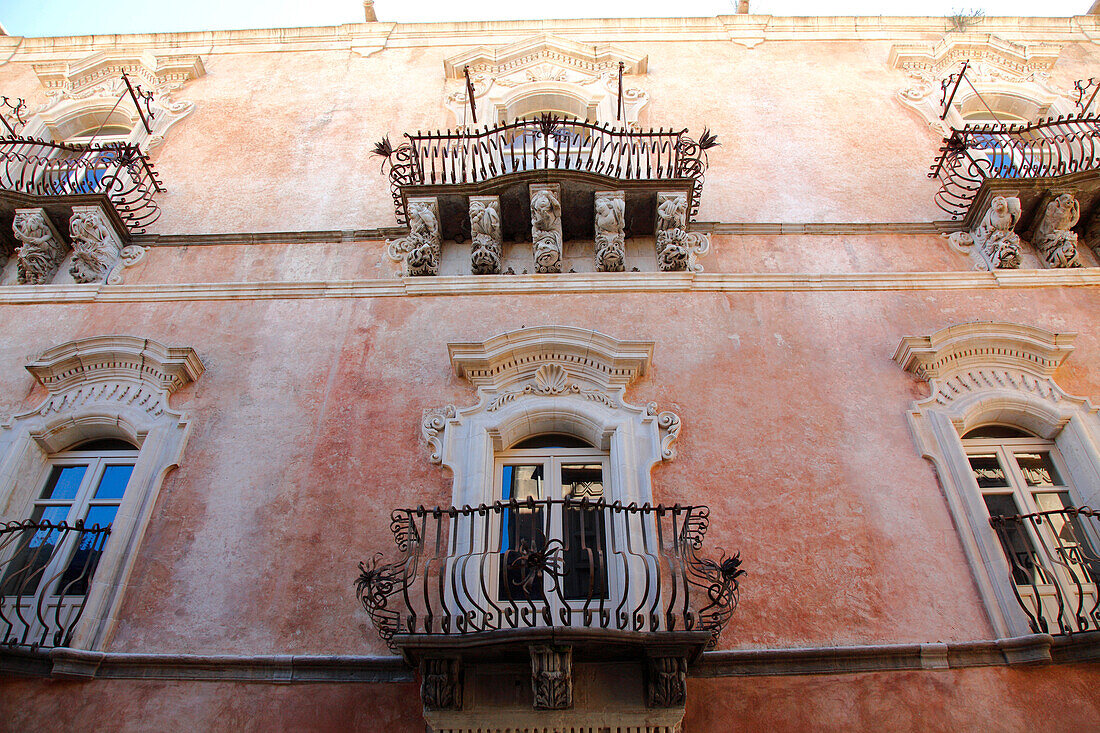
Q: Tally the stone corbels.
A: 12